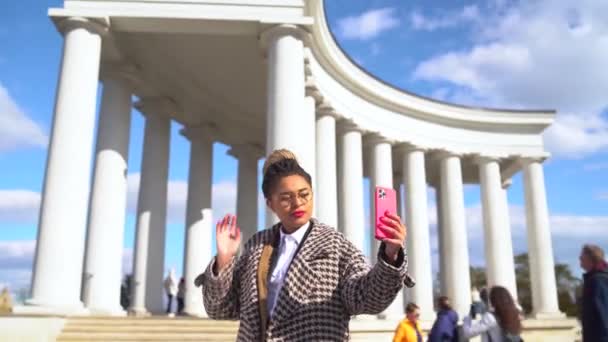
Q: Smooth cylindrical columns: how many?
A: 14